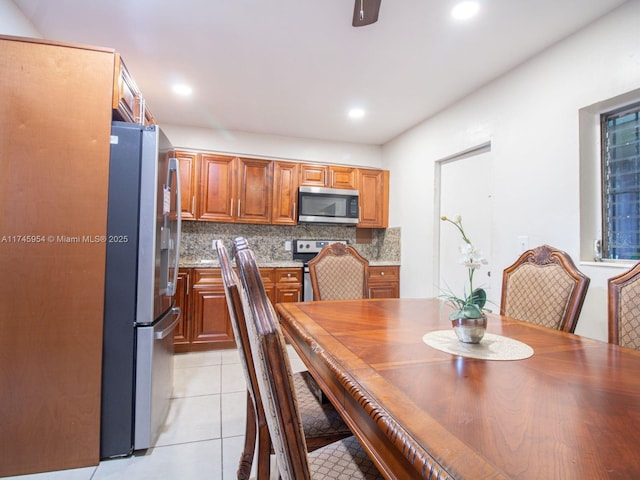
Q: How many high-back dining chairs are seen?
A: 5